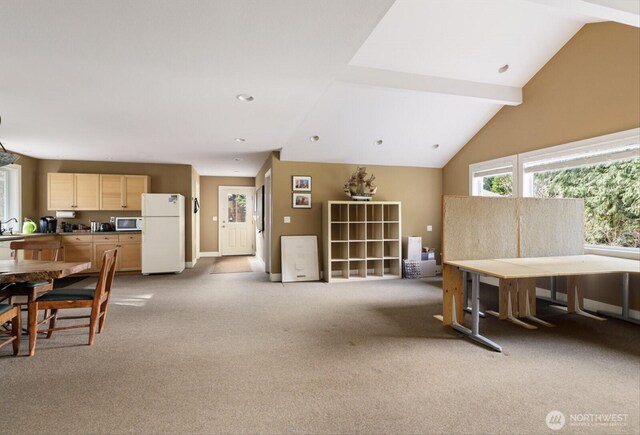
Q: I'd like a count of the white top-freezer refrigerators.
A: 1